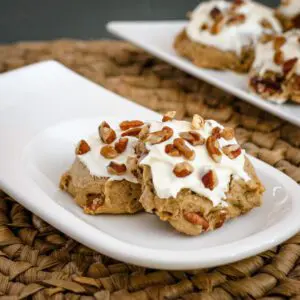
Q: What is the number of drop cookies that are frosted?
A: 5